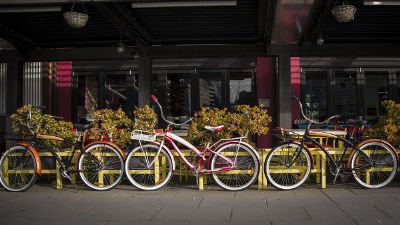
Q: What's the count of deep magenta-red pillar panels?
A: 3